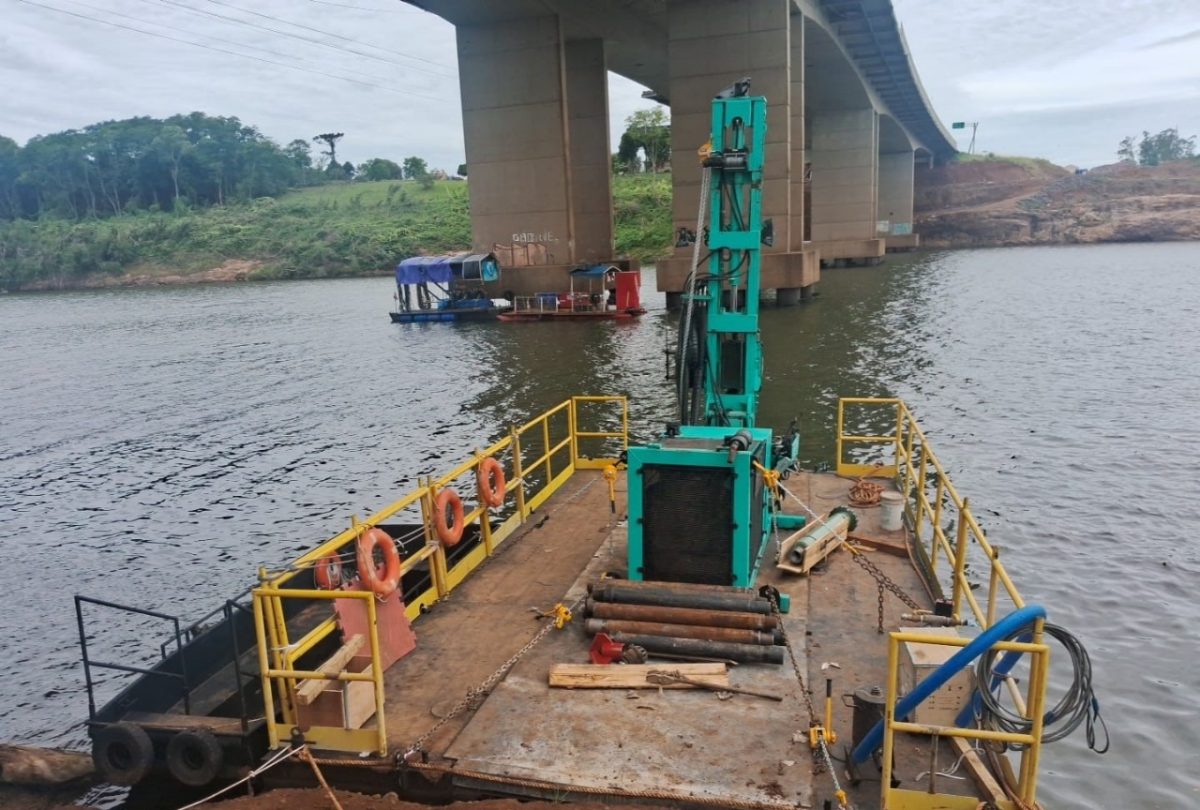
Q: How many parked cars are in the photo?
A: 0